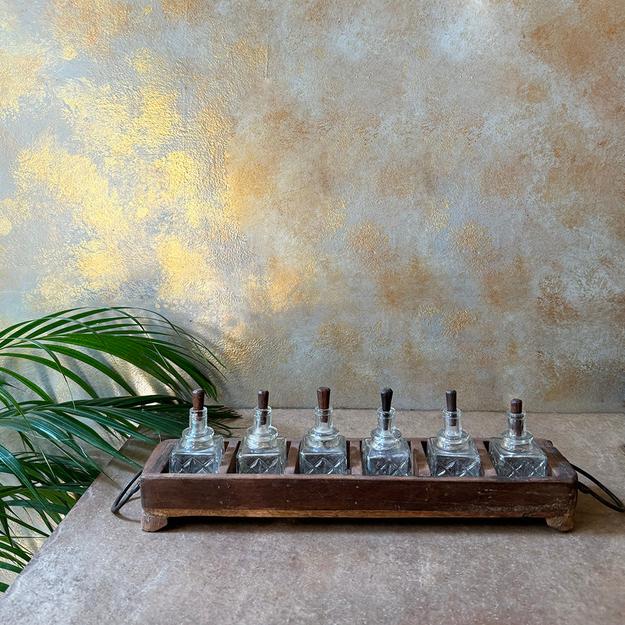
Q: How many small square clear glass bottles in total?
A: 6